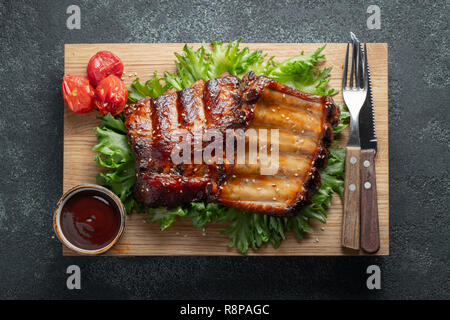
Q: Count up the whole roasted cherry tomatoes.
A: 3